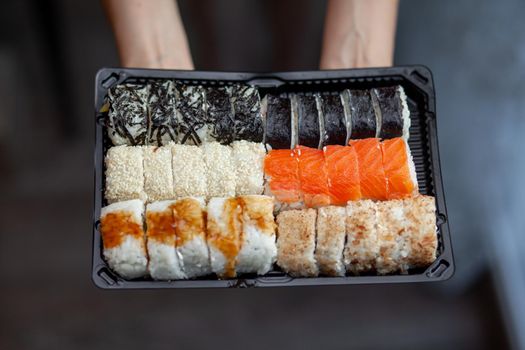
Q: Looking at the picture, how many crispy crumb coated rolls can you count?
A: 5